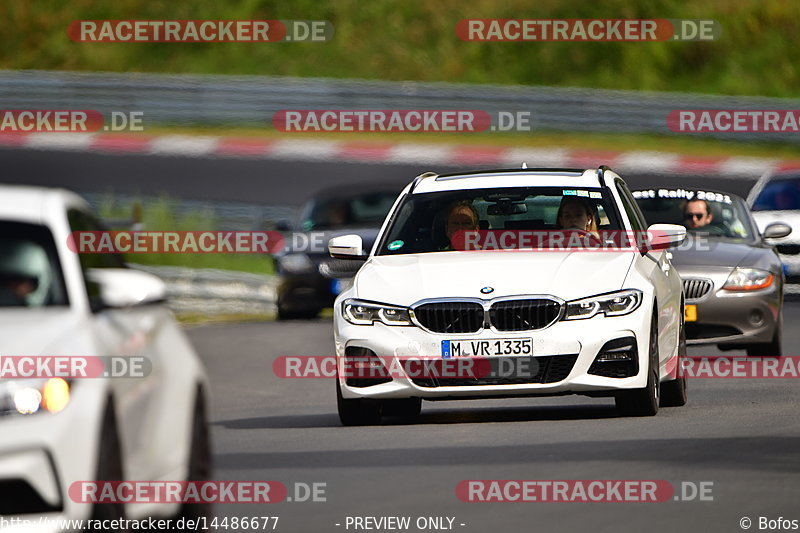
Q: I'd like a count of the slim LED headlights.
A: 2